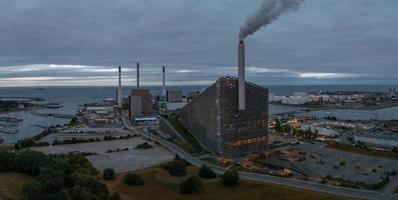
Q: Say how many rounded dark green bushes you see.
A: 6